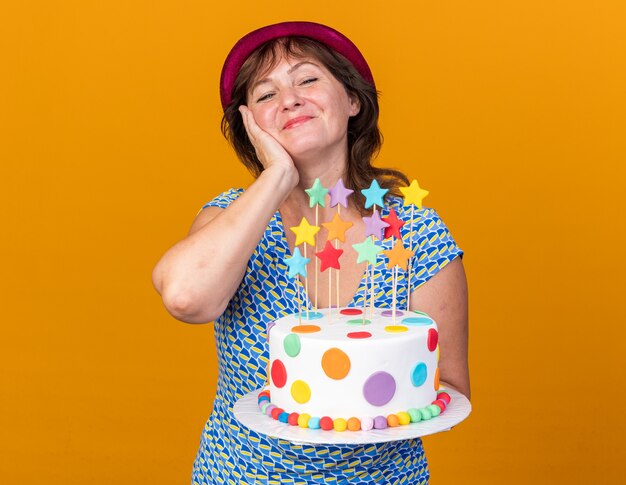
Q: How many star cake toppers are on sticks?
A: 12